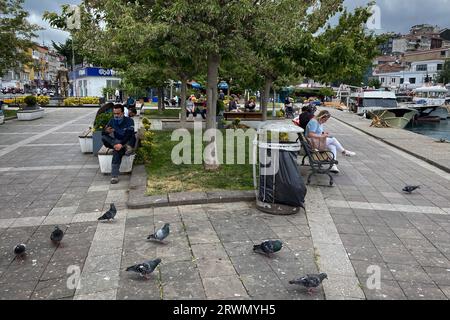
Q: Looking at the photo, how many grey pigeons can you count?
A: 8